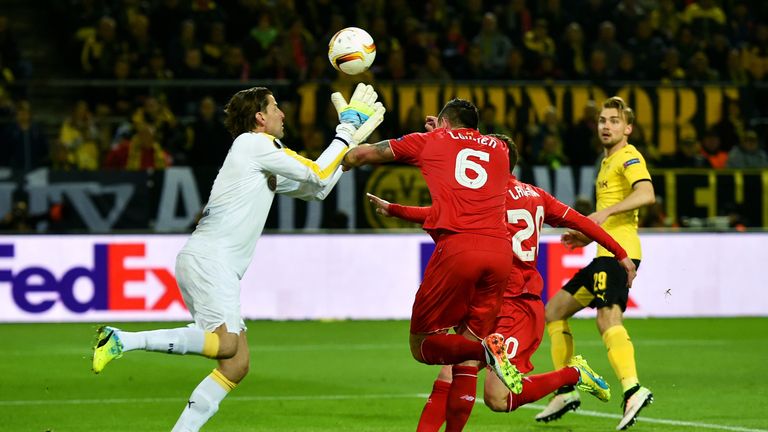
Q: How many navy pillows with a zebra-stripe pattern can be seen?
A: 0